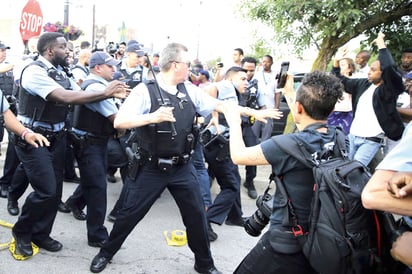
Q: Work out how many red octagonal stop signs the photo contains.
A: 1